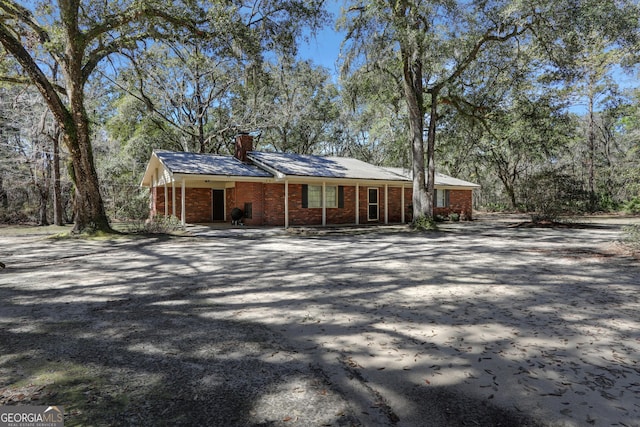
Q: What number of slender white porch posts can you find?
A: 8